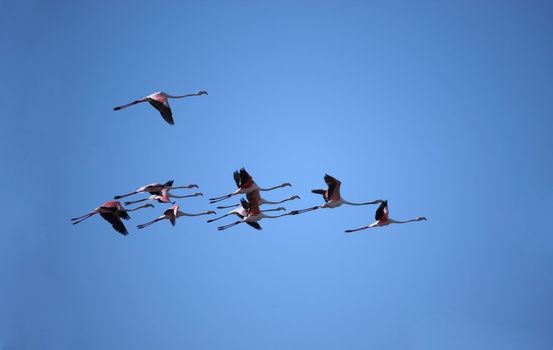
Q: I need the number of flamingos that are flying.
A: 11